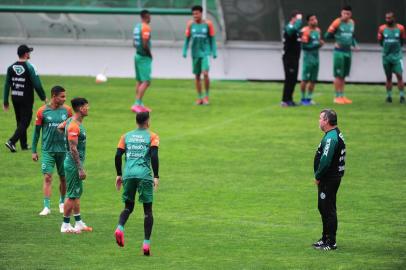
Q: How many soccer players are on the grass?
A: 8